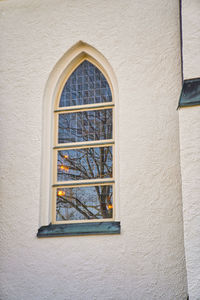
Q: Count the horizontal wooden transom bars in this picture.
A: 3